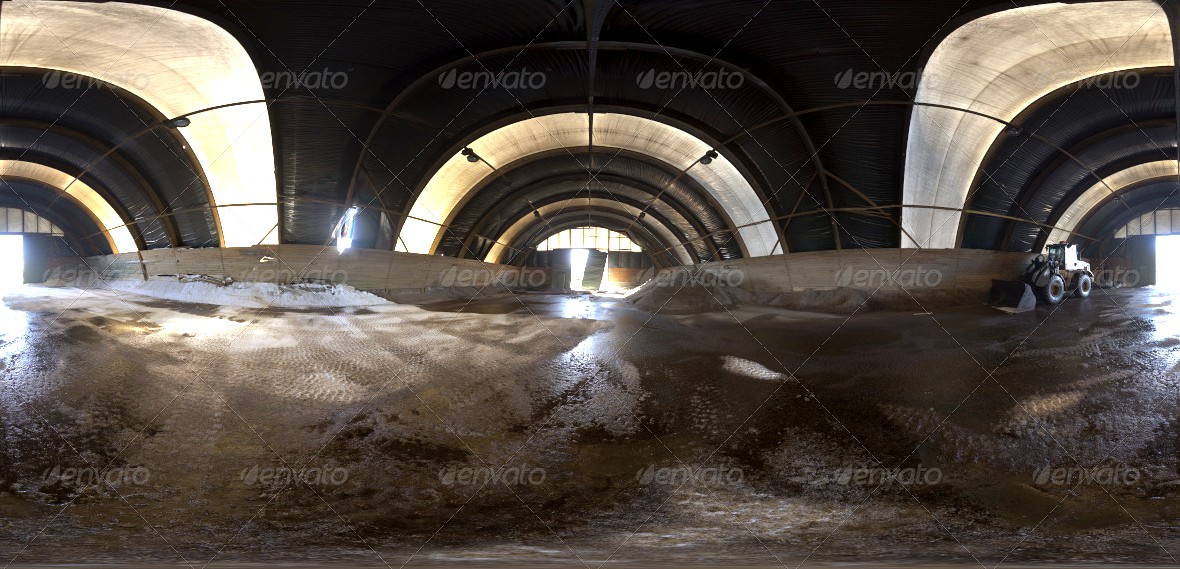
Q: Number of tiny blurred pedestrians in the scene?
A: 0